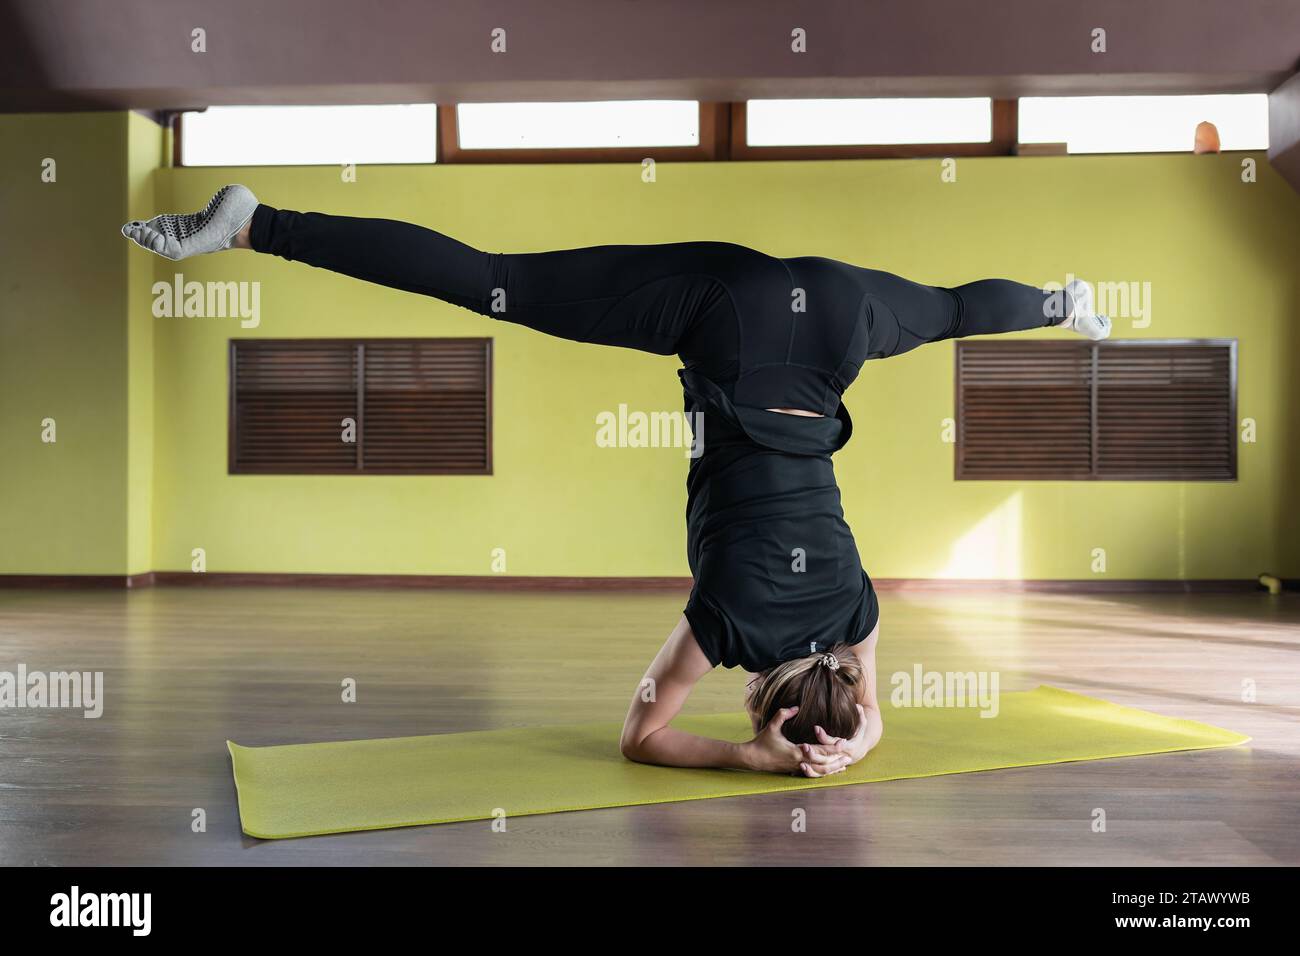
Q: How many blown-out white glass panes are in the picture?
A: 4